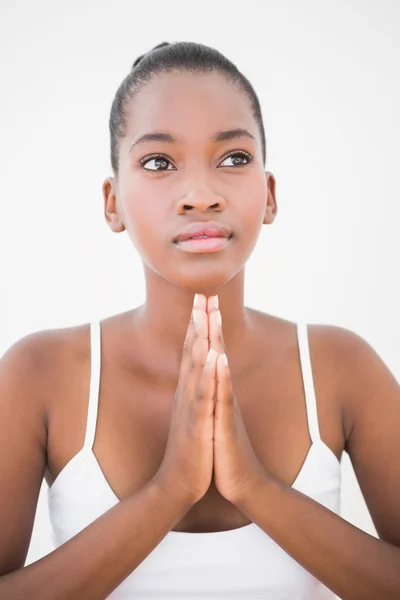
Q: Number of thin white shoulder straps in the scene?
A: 2